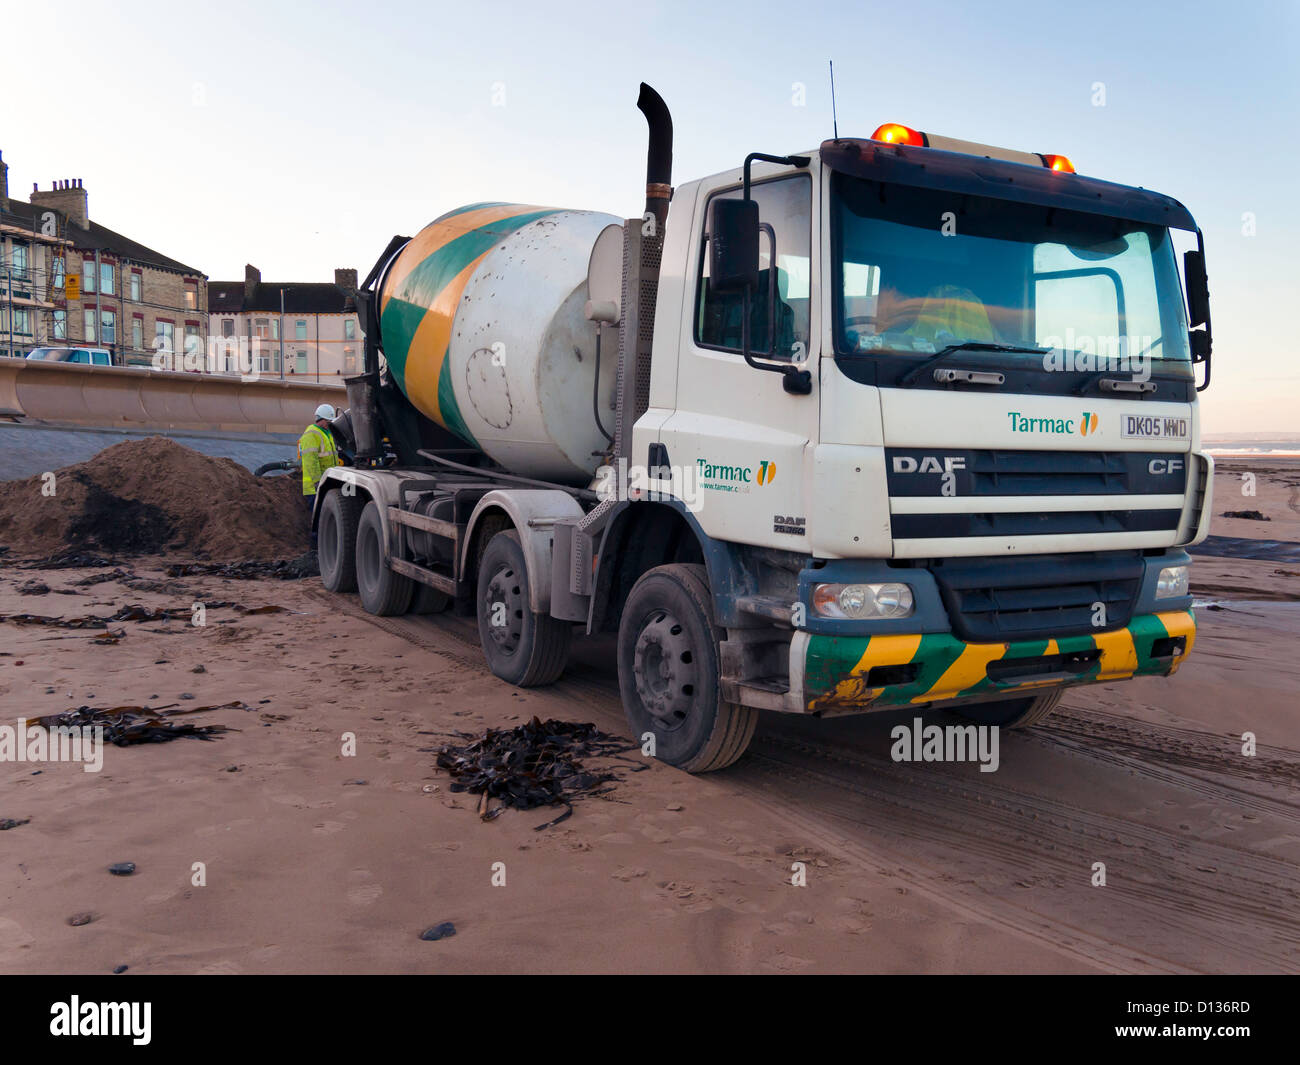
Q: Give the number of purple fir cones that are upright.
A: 0